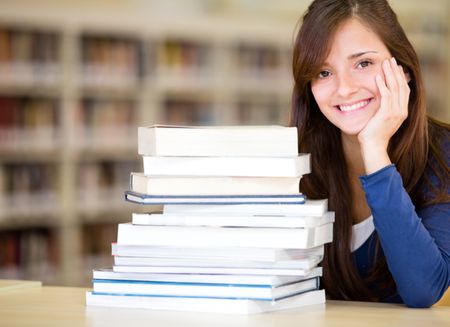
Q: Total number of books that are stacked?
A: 13